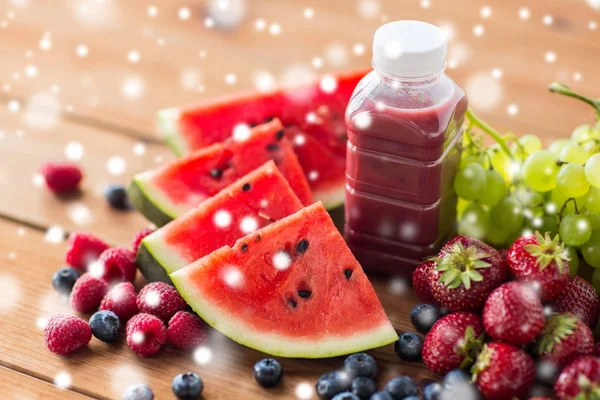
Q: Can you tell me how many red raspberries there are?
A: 10